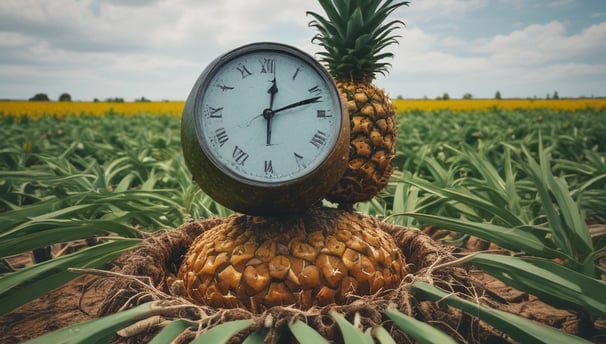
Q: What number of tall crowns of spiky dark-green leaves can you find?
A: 1